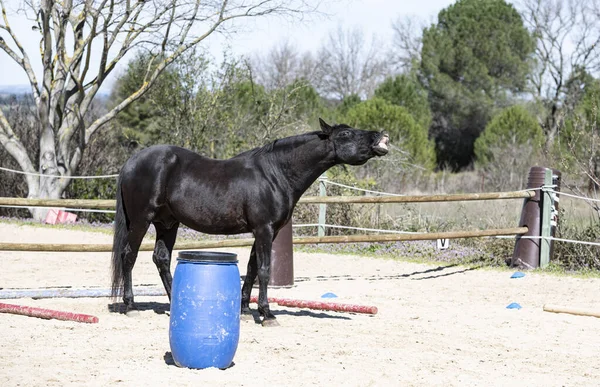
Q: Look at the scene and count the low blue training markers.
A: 3